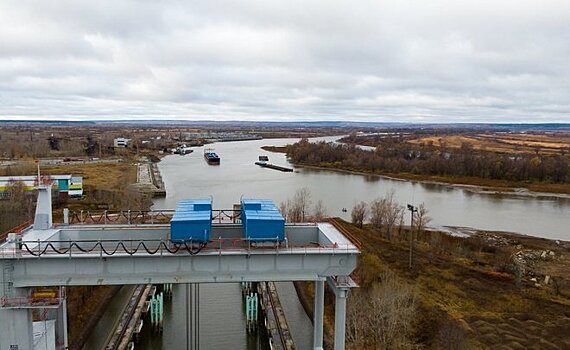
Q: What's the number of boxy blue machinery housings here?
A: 2